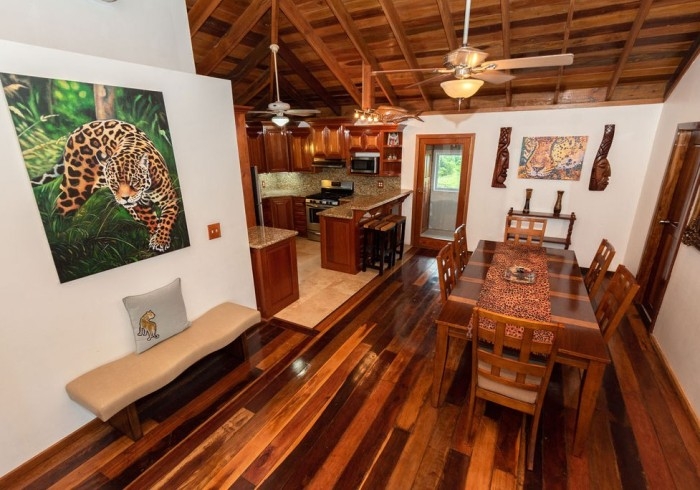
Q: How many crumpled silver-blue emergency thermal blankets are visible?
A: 0